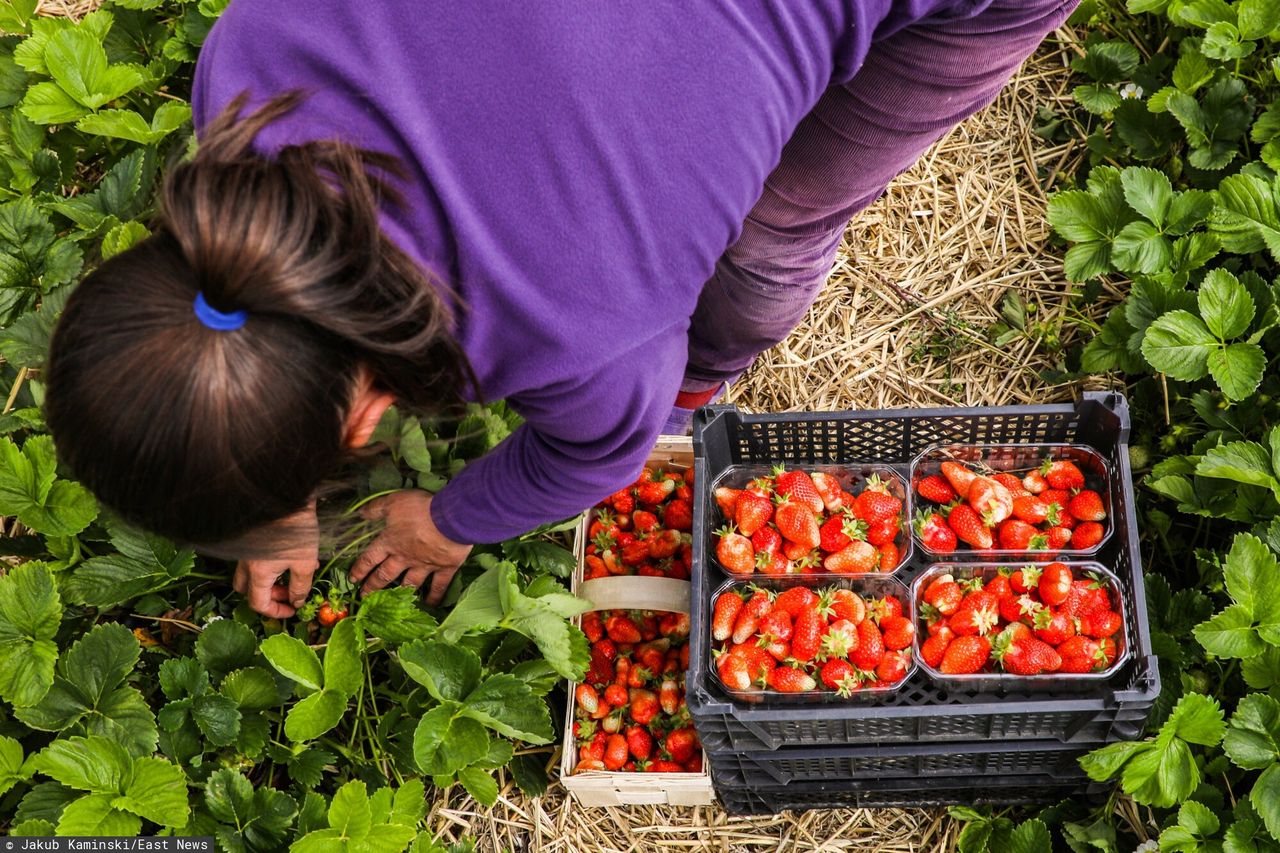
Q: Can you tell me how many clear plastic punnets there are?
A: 4